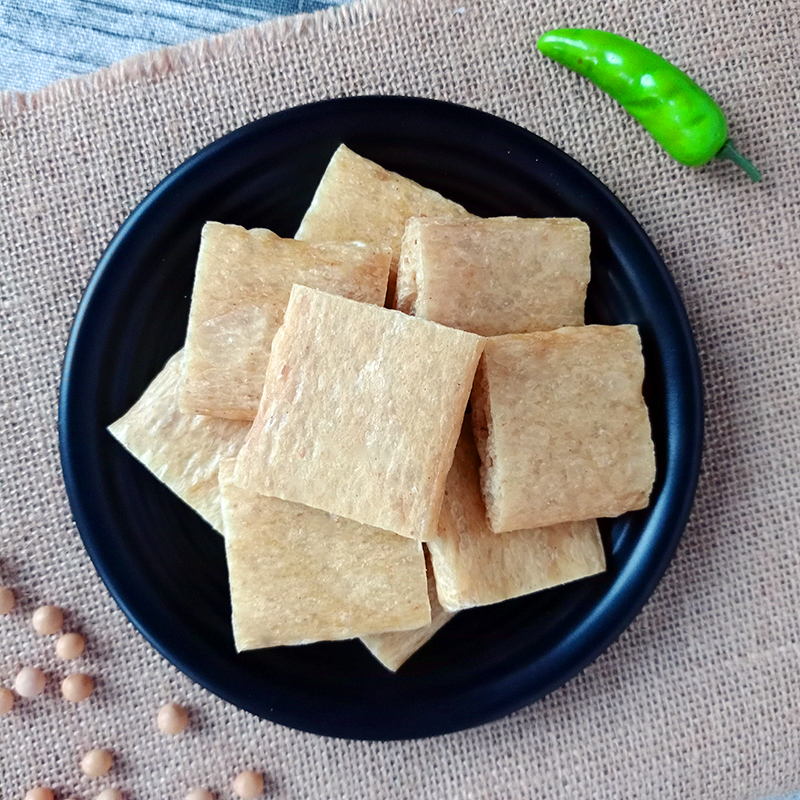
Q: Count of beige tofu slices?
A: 9